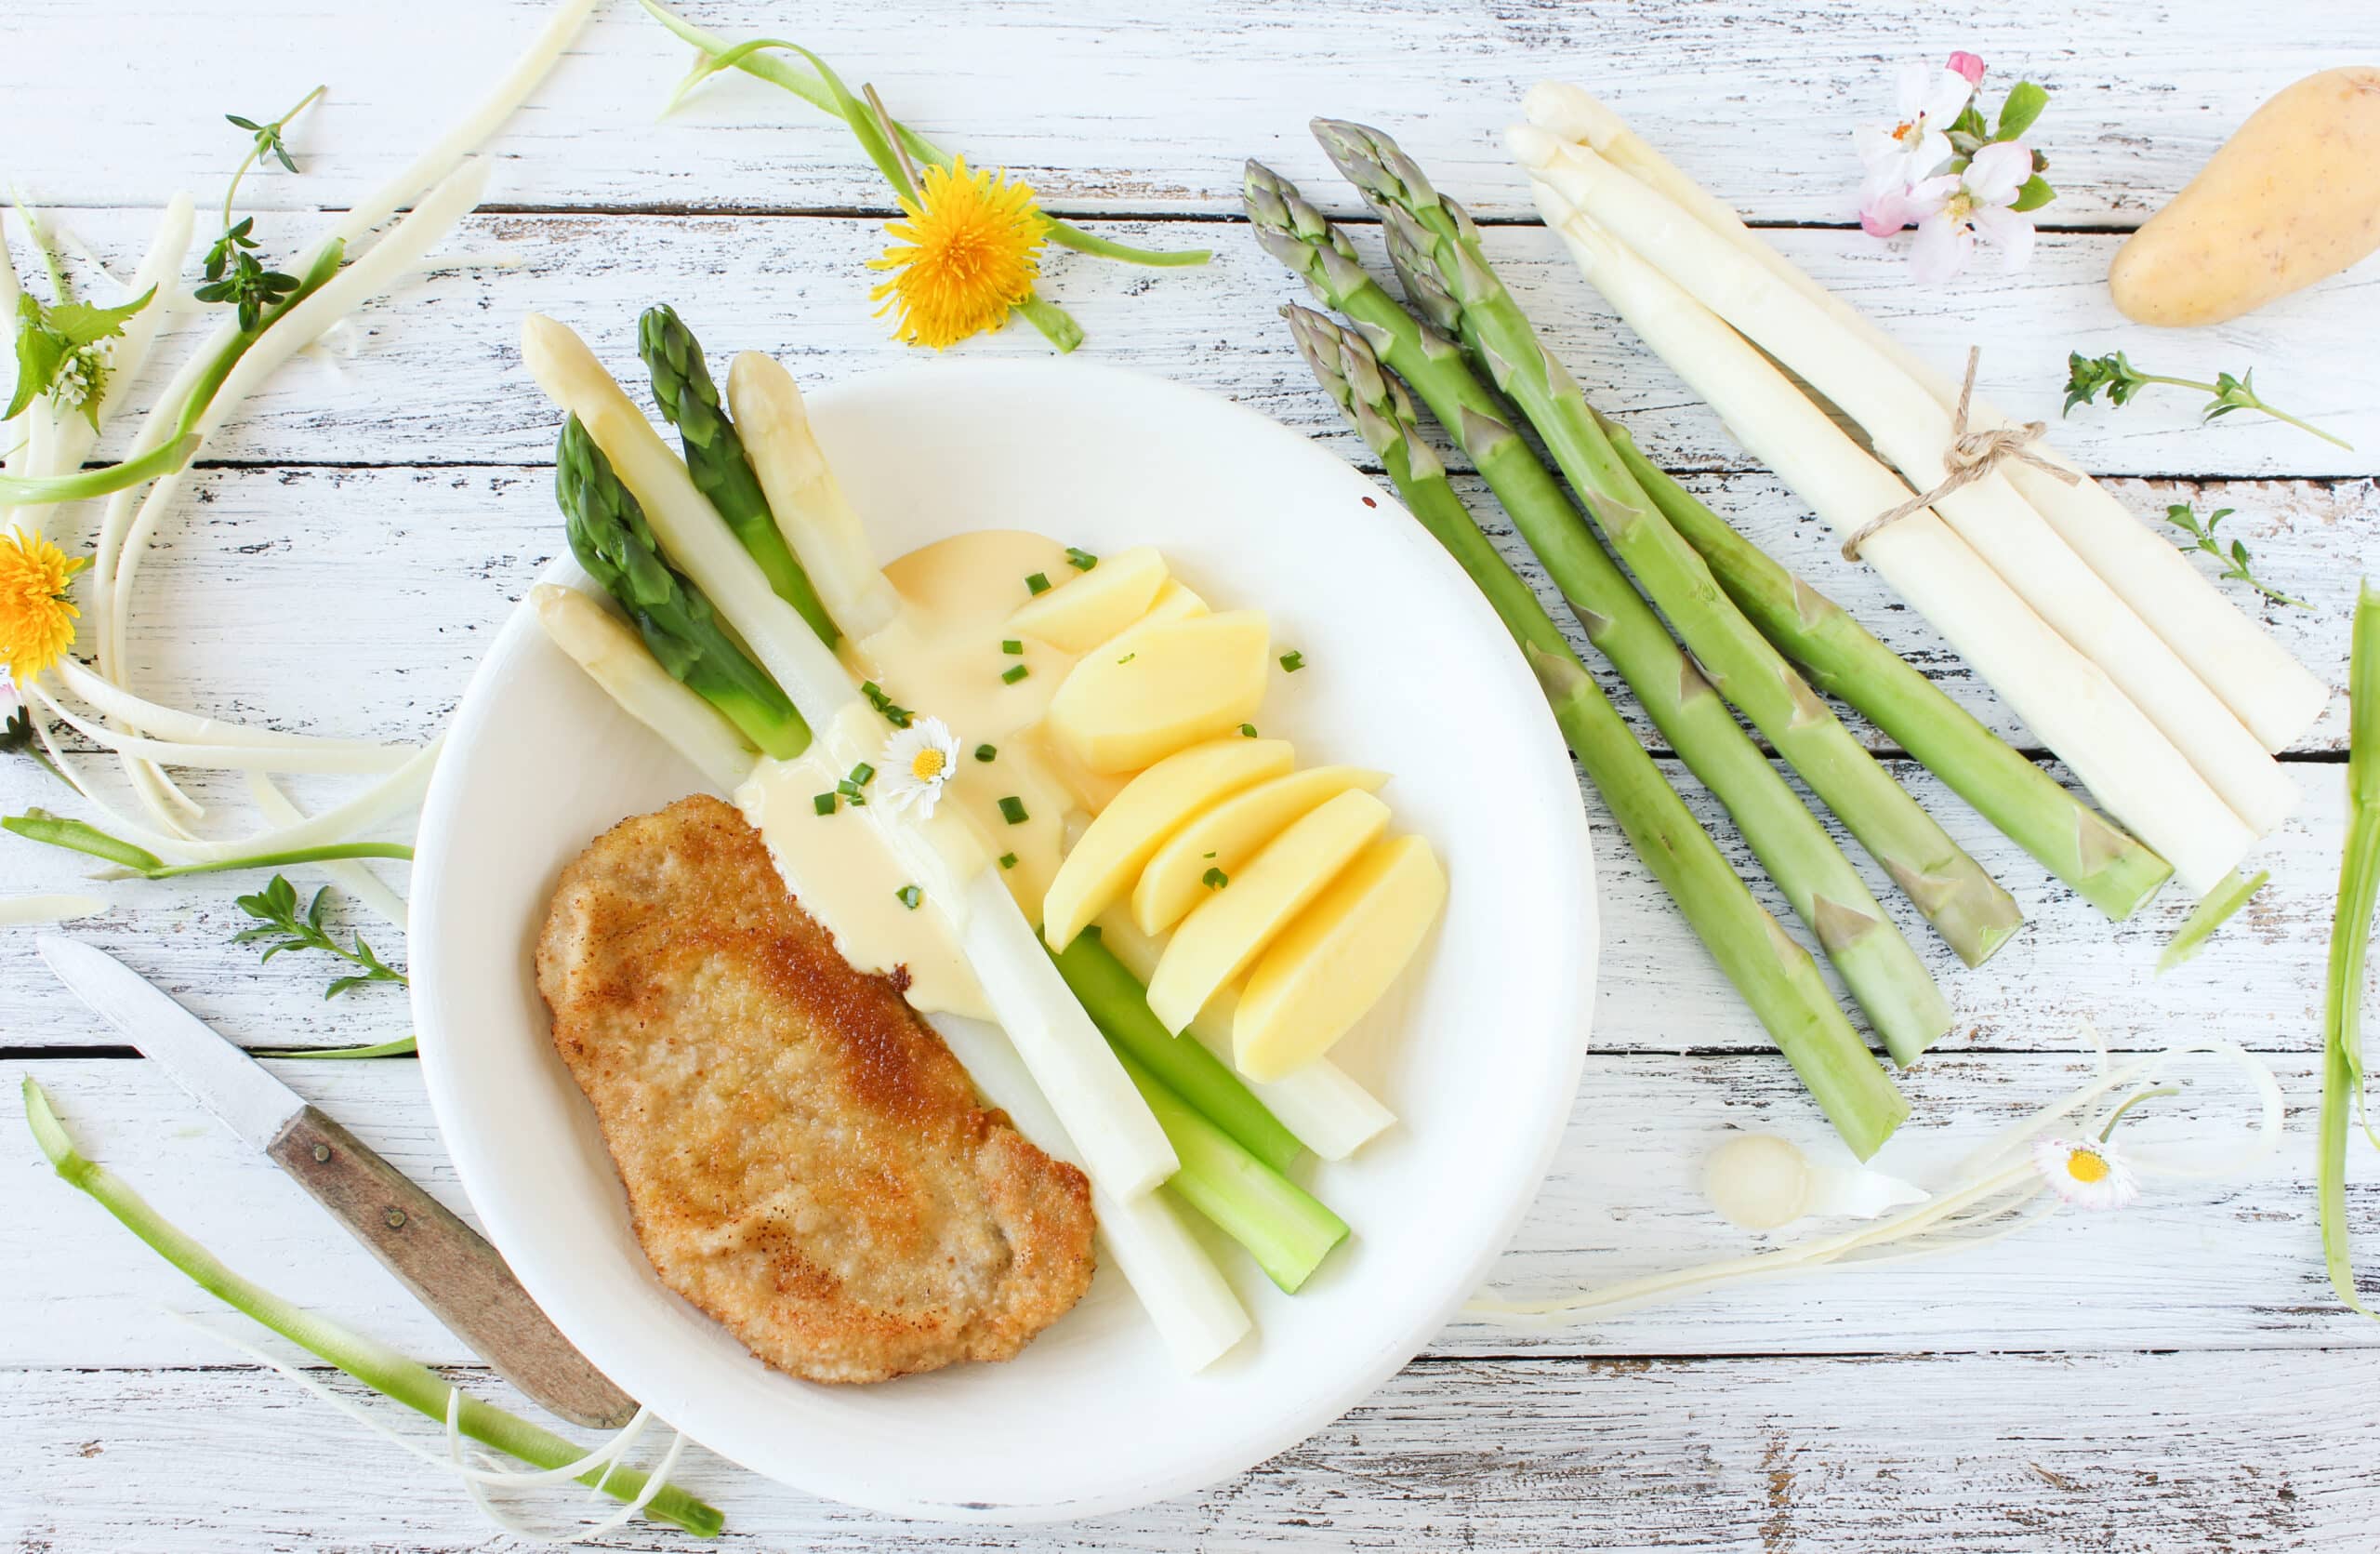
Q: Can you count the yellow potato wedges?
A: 7